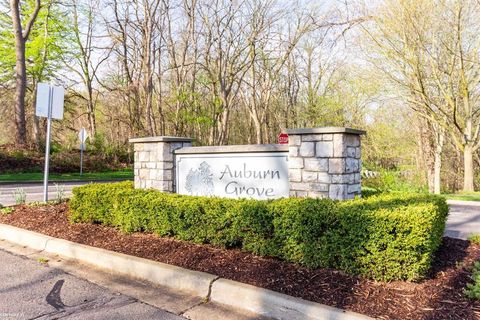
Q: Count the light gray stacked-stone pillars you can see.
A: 2